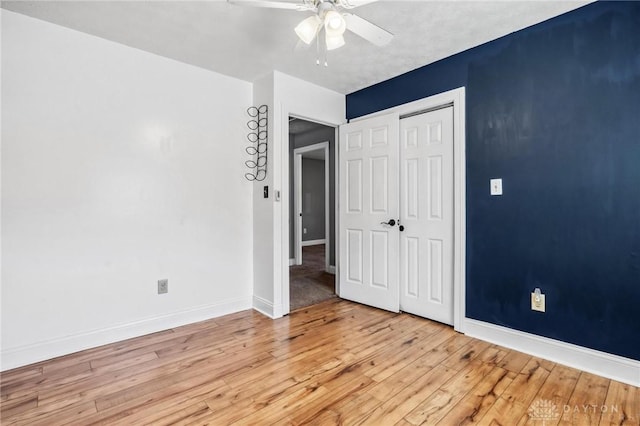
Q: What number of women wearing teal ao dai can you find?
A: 0